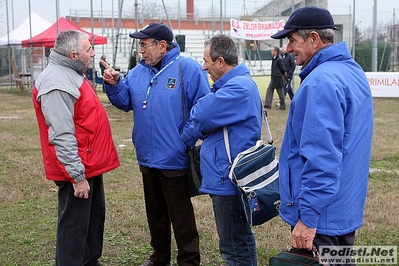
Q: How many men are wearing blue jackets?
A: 3